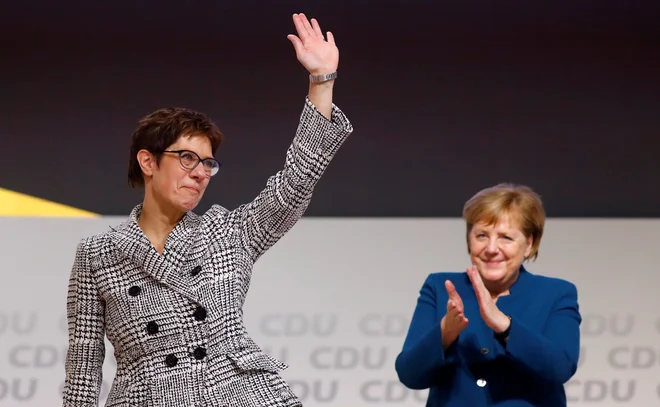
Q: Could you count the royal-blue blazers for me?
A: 1